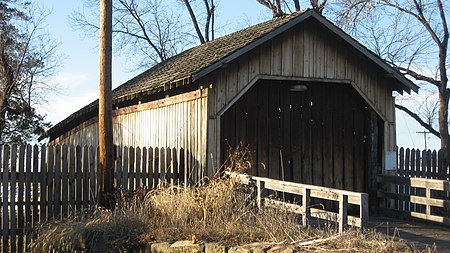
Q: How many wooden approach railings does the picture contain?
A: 2